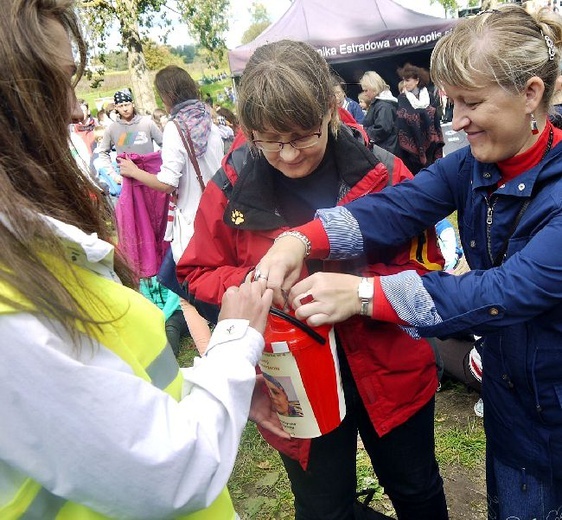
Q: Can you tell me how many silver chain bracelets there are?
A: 1